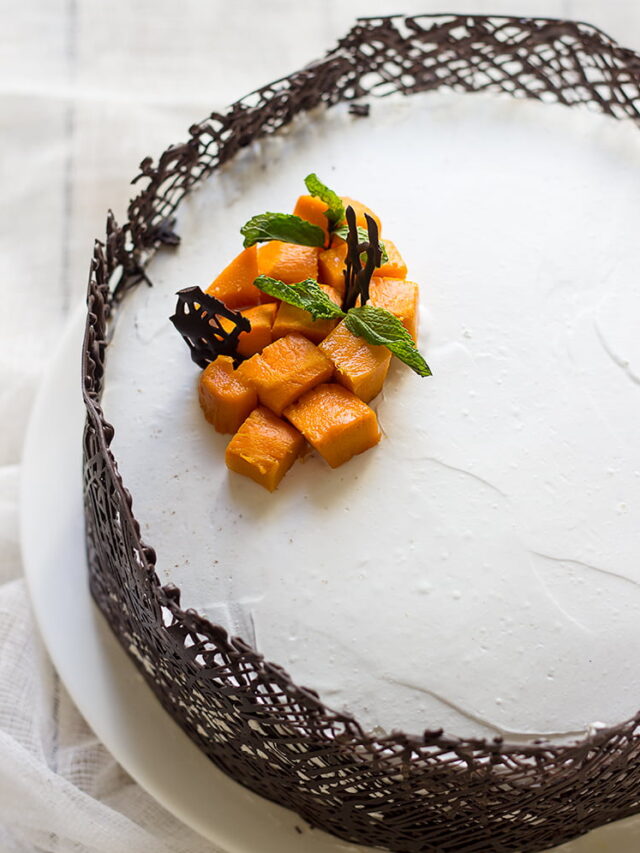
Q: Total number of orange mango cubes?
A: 14